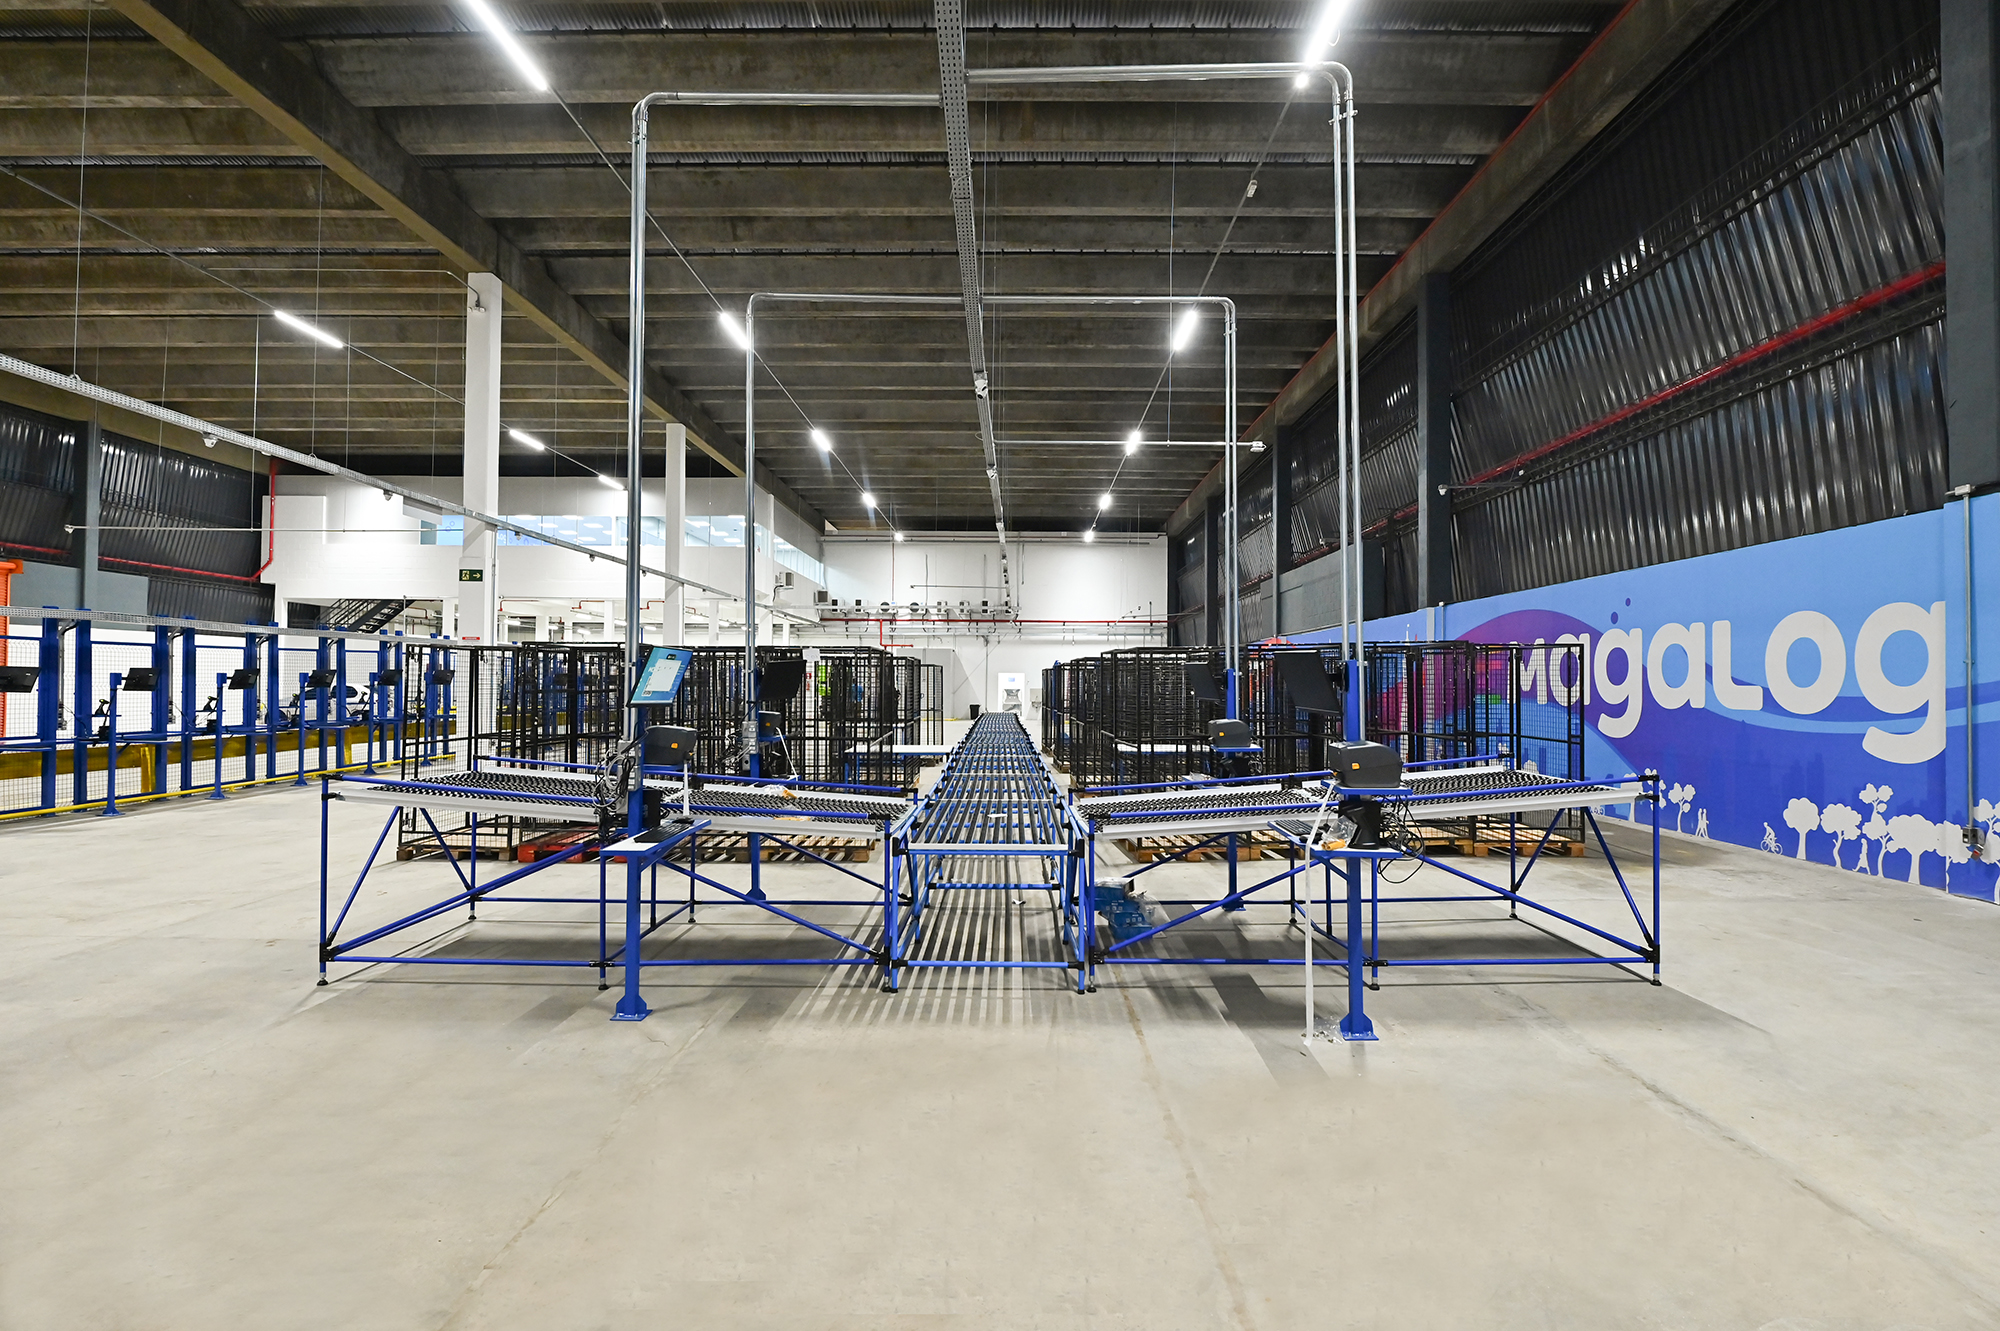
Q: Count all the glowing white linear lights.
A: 13